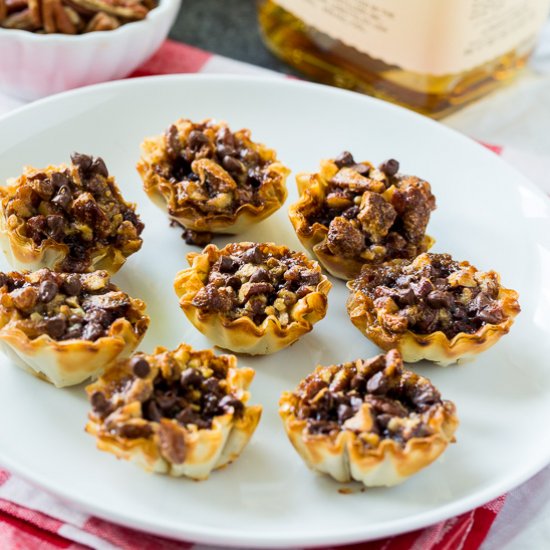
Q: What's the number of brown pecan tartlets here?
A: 8